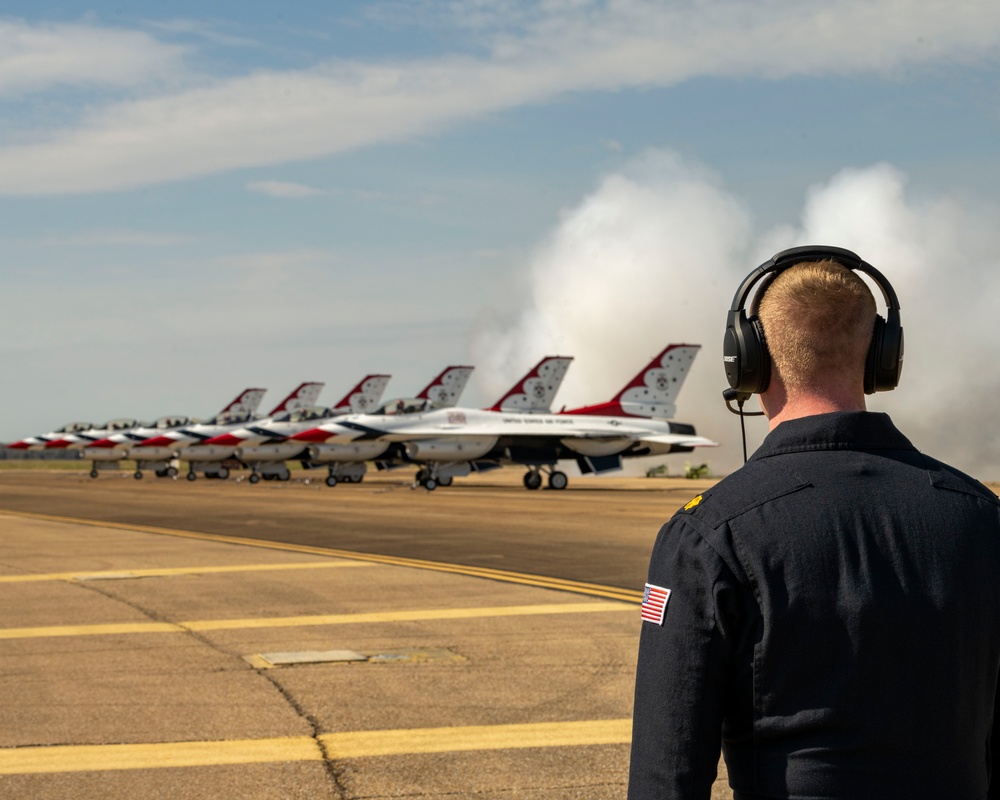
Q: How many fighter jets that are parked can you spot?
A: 6